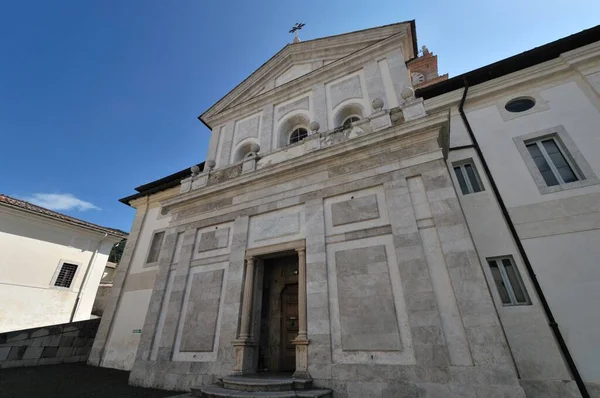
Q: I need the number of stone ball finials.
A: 6